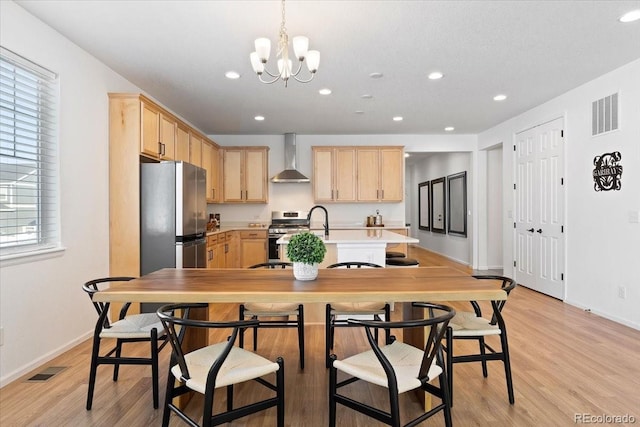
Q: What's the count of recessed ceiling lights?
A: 8